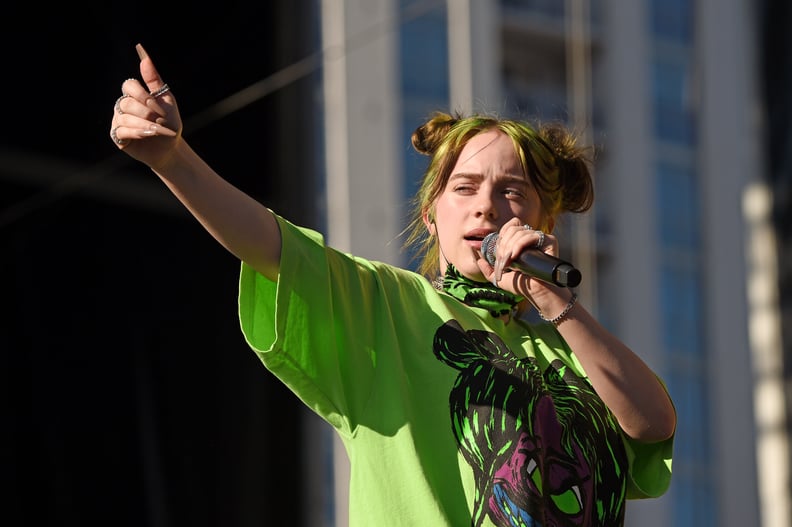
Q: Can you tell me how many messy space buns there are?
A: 2